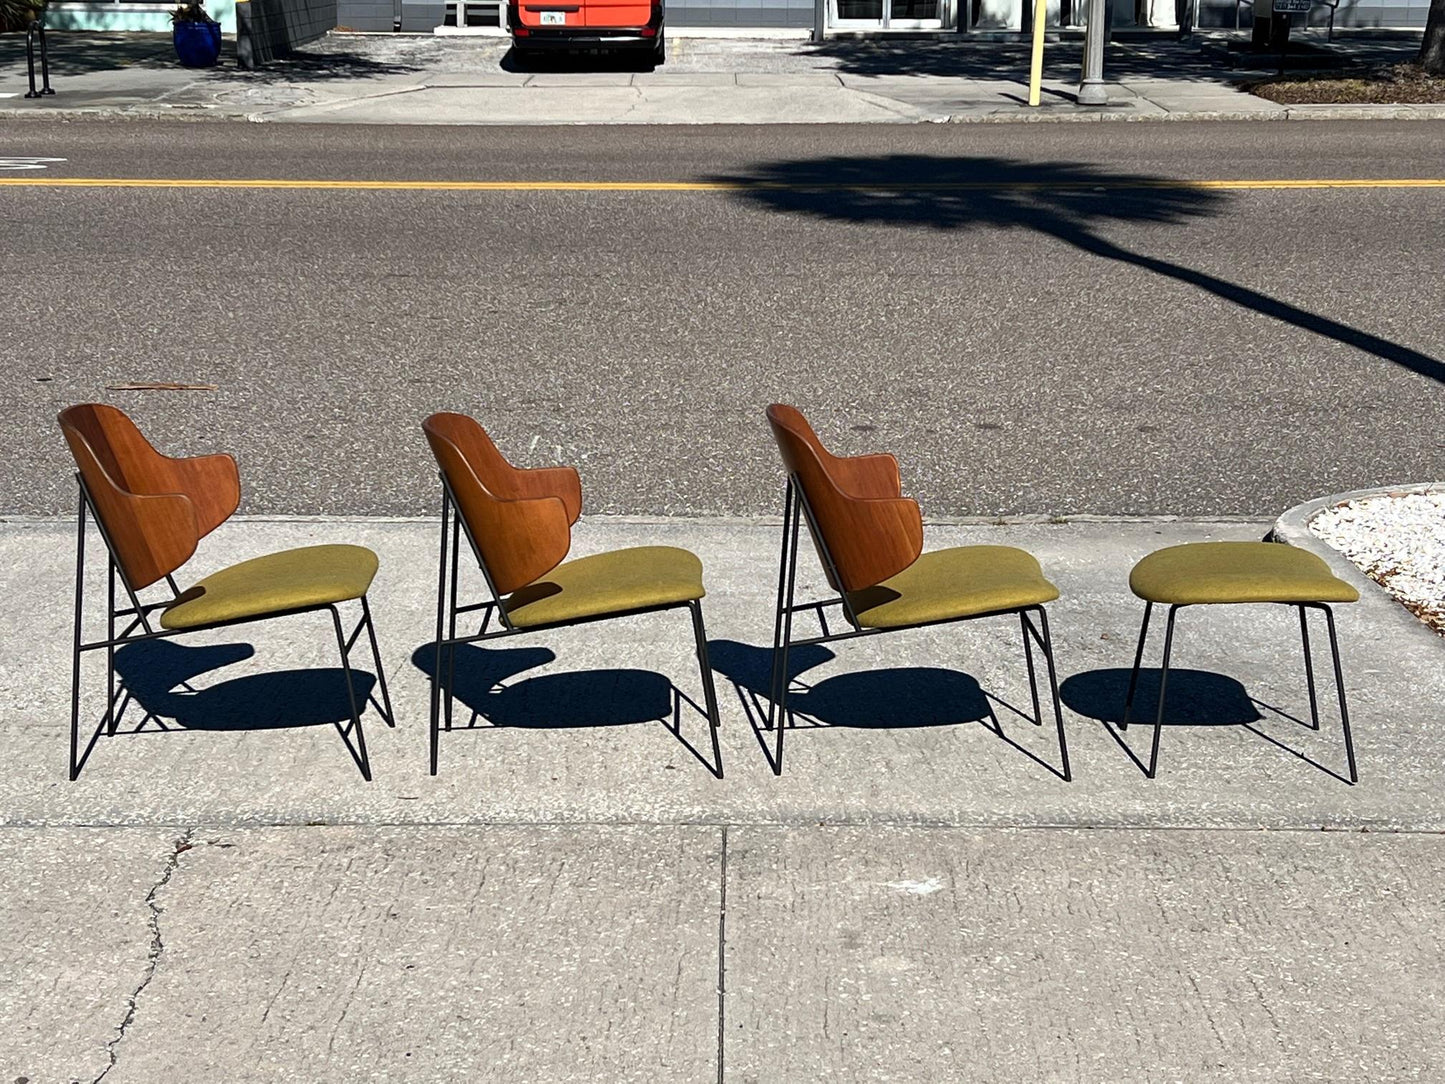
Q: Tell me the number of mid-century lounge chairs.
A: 3